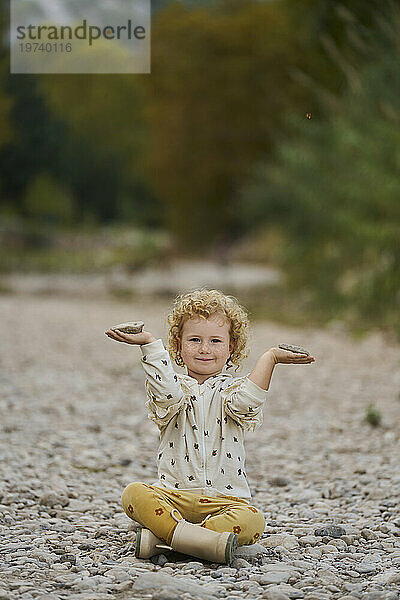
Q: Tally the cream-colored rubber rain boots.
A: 2